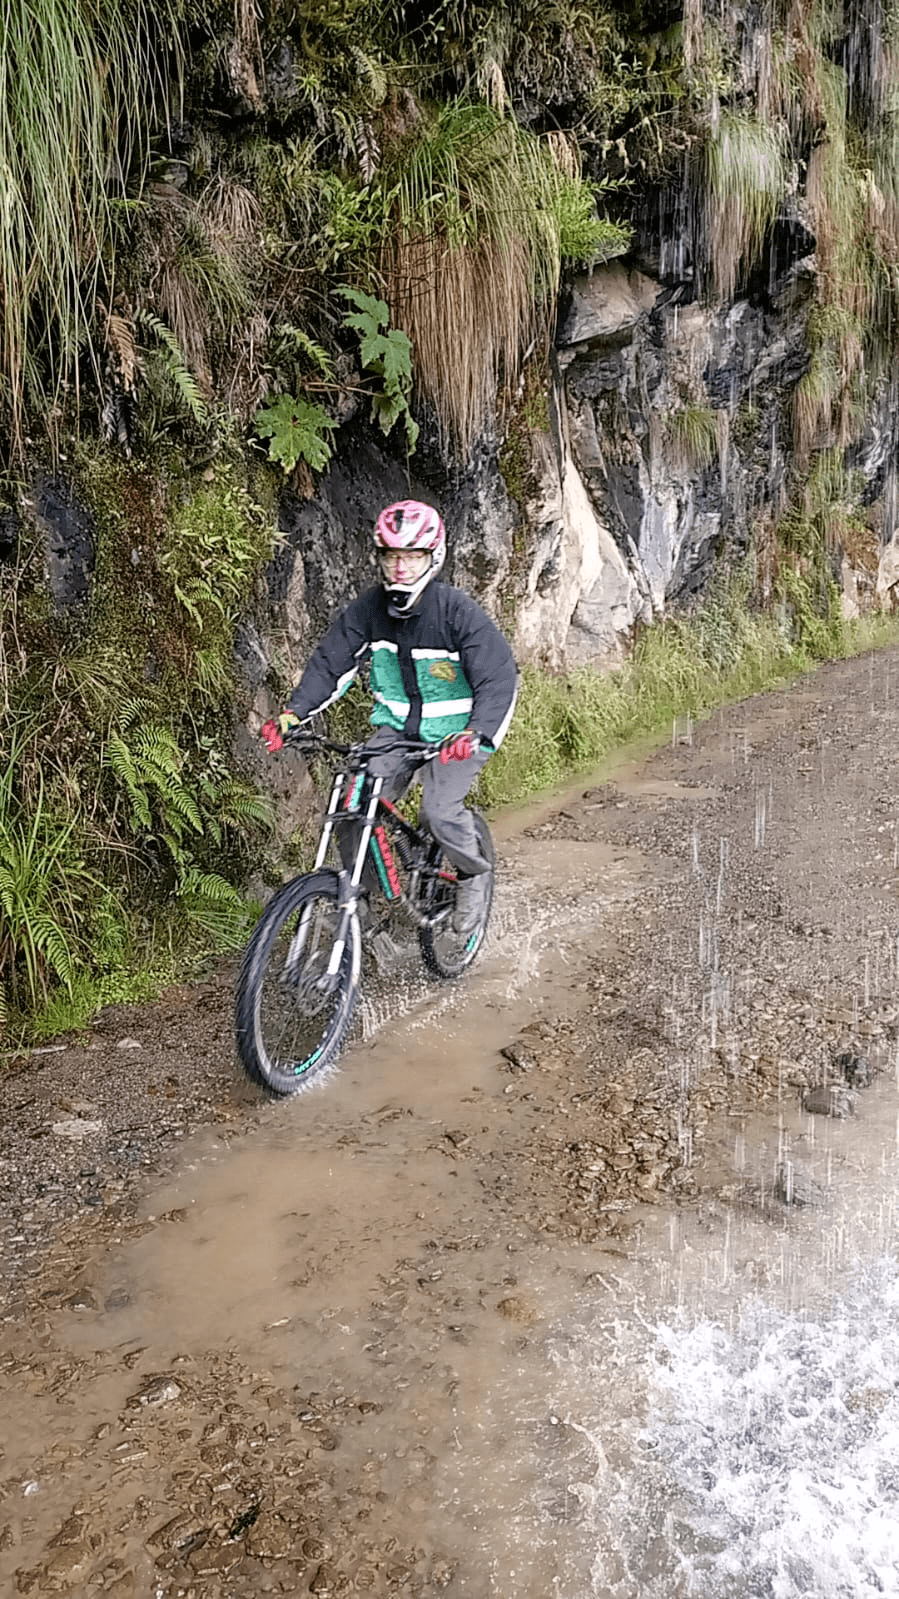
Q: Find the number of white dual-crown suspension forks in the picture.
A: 1